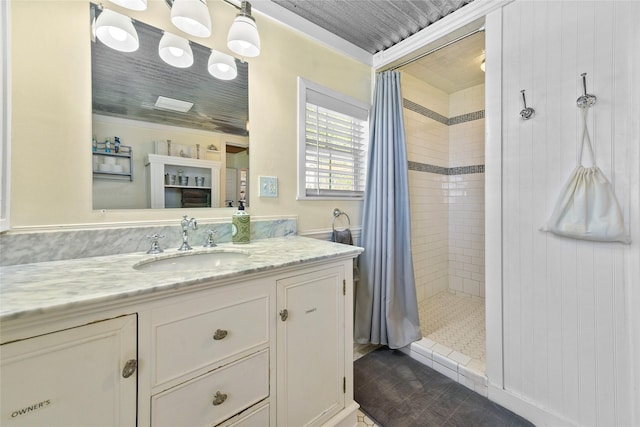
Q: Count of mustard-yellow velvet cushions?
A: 0